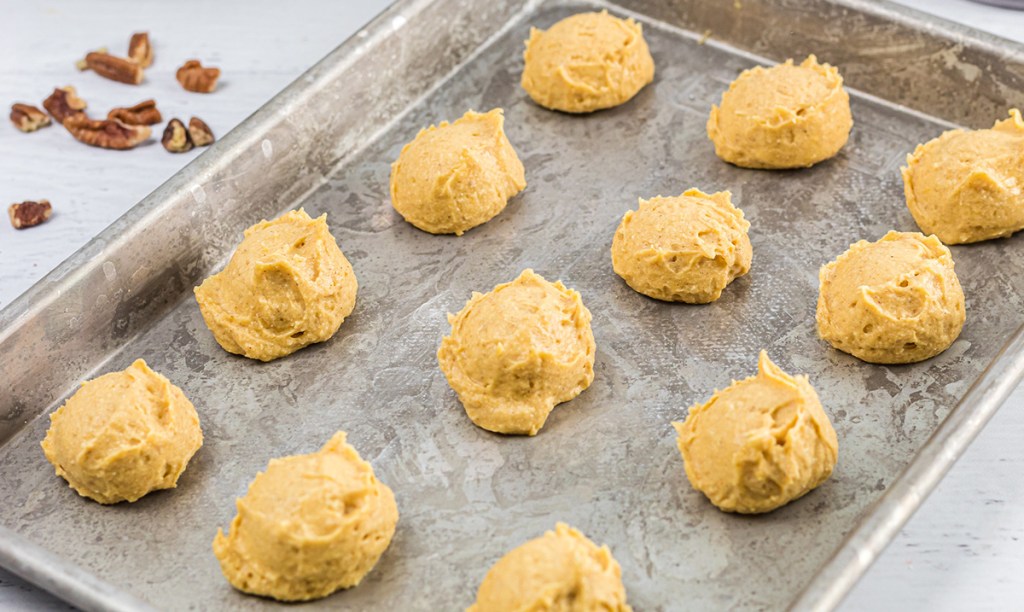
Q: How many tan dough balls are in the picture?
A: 12